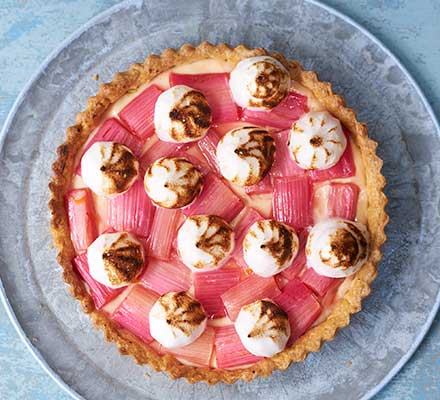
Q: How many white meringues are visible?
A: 12